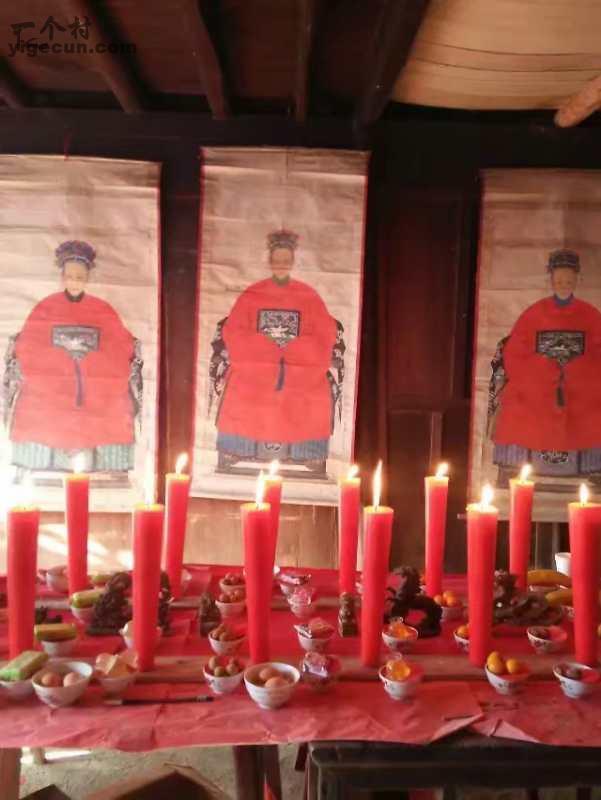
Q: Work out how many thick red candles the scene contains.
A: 12